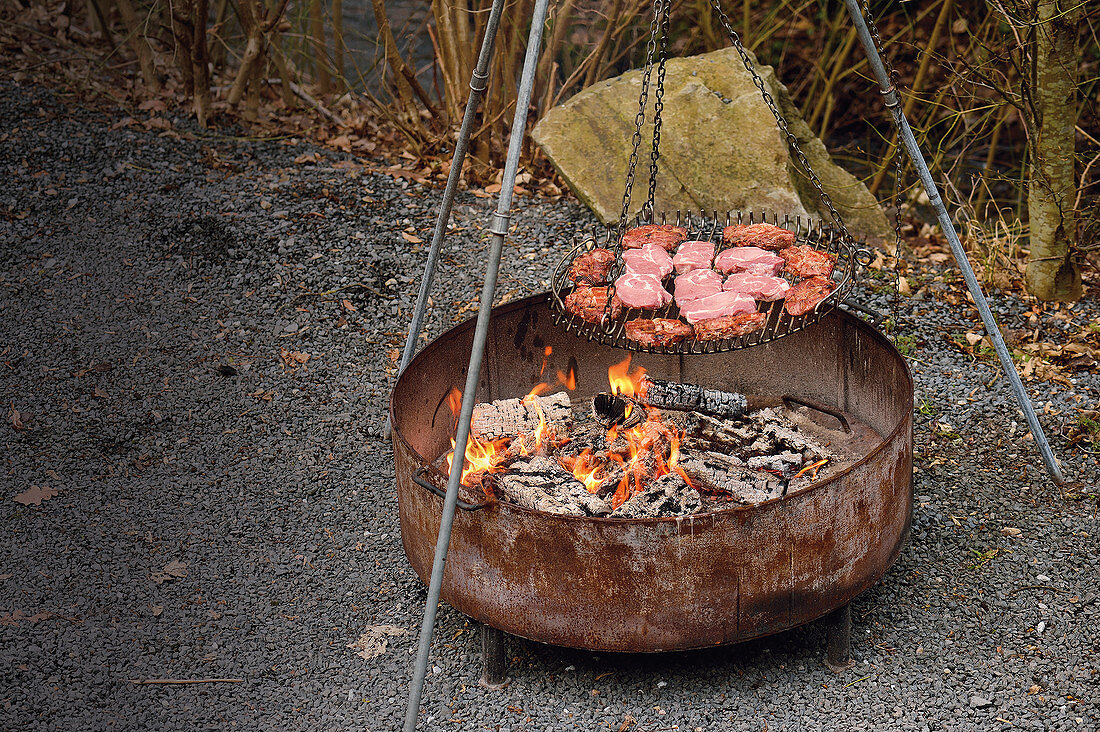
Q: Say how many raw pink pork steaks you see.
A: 7